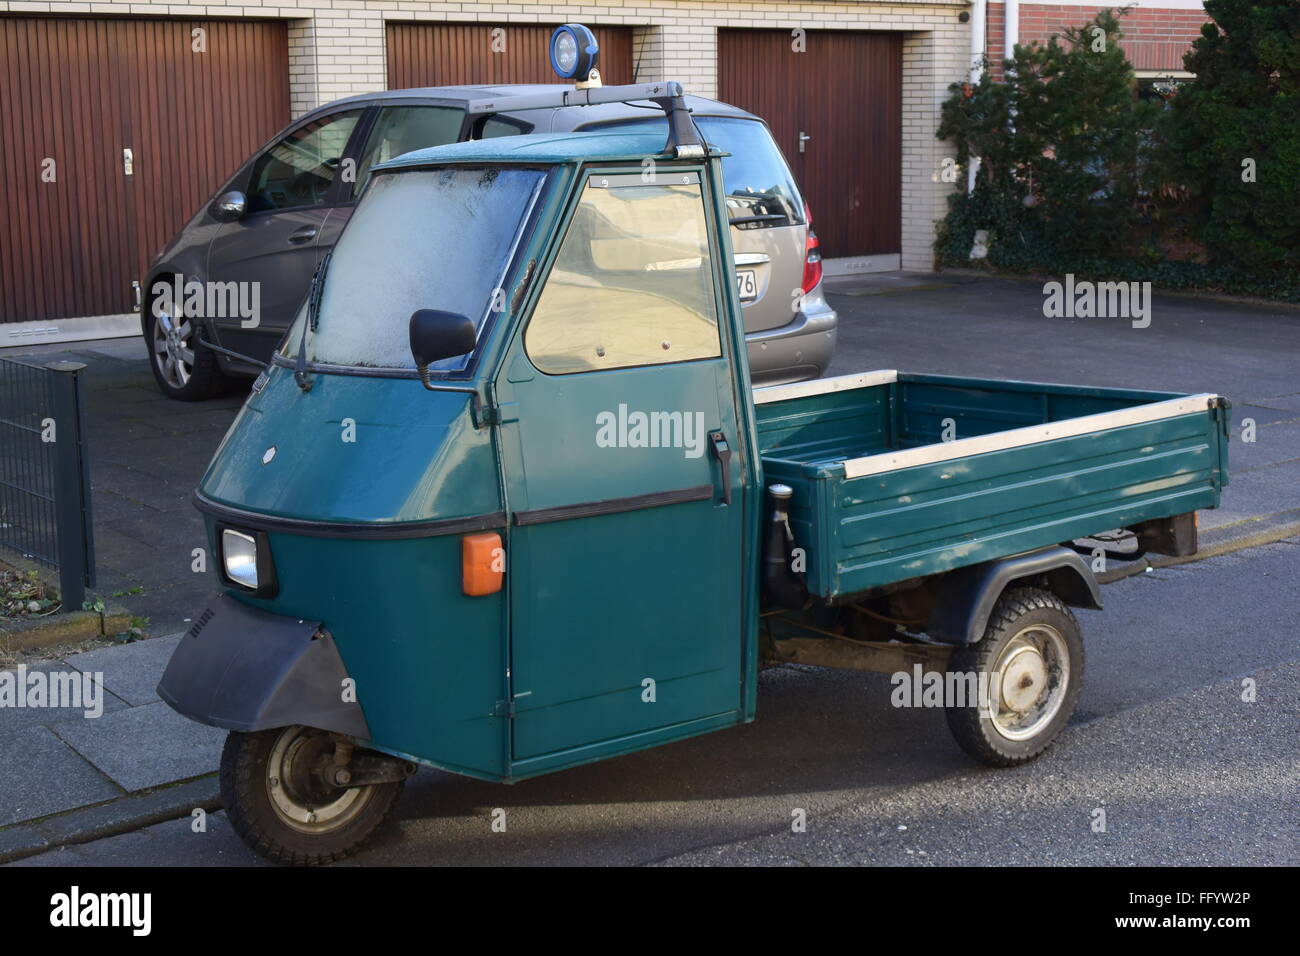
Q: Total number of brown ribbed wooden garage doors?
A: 3